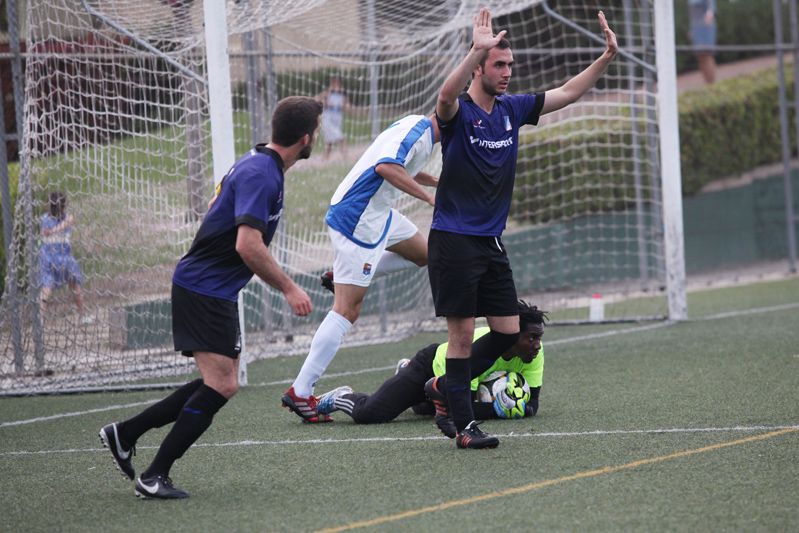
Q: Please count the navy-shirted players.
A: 2